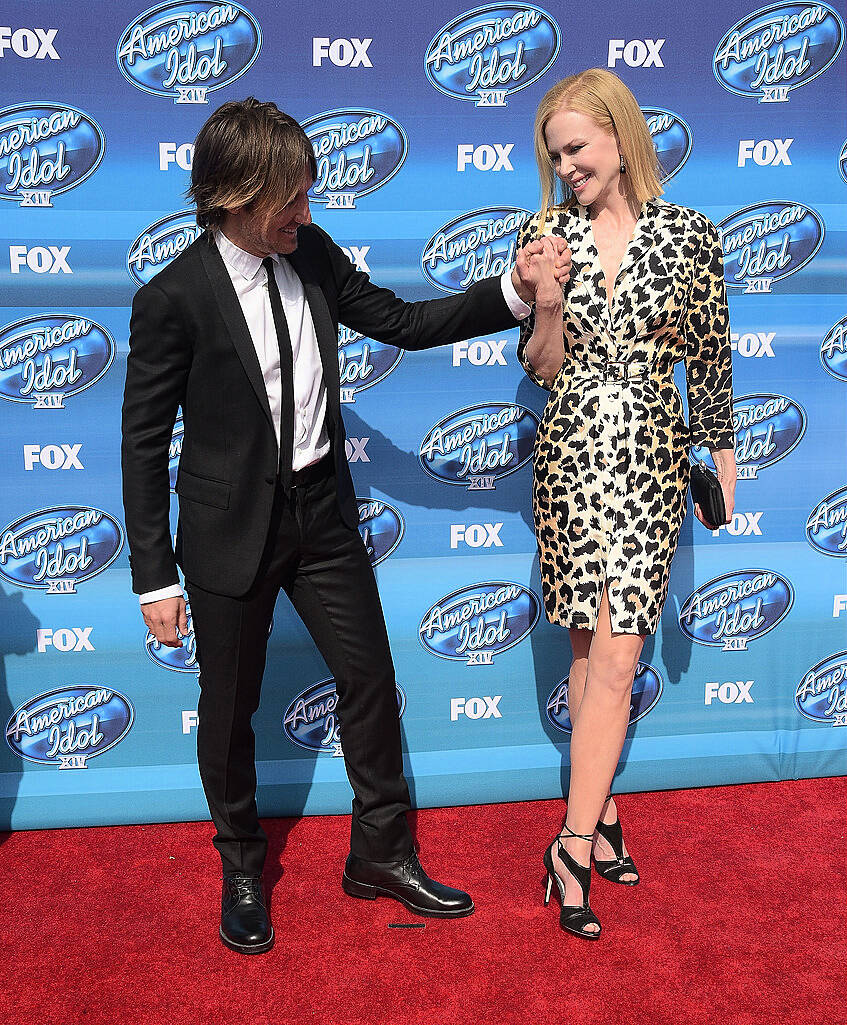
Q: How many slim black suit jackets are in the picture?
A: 1